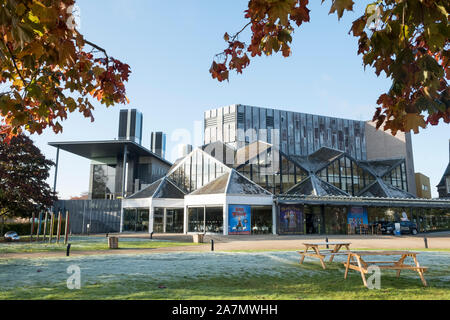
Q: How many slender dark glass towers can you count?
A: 2